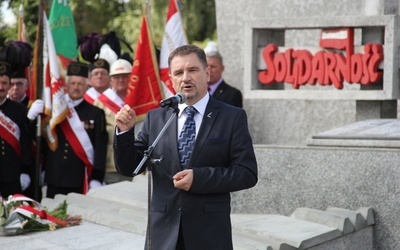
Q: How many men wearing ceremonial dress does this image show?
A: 5